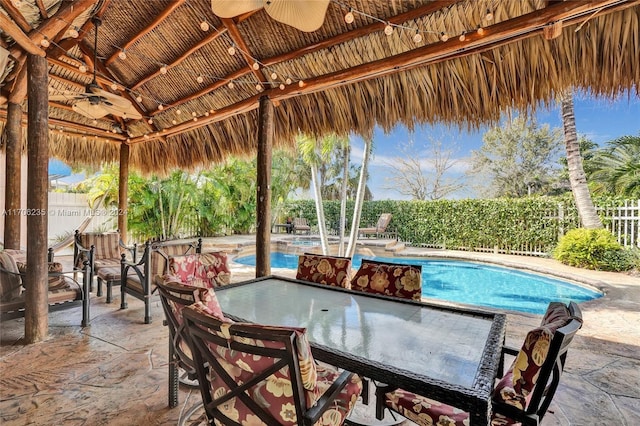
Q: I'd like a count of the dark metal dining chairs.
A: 6